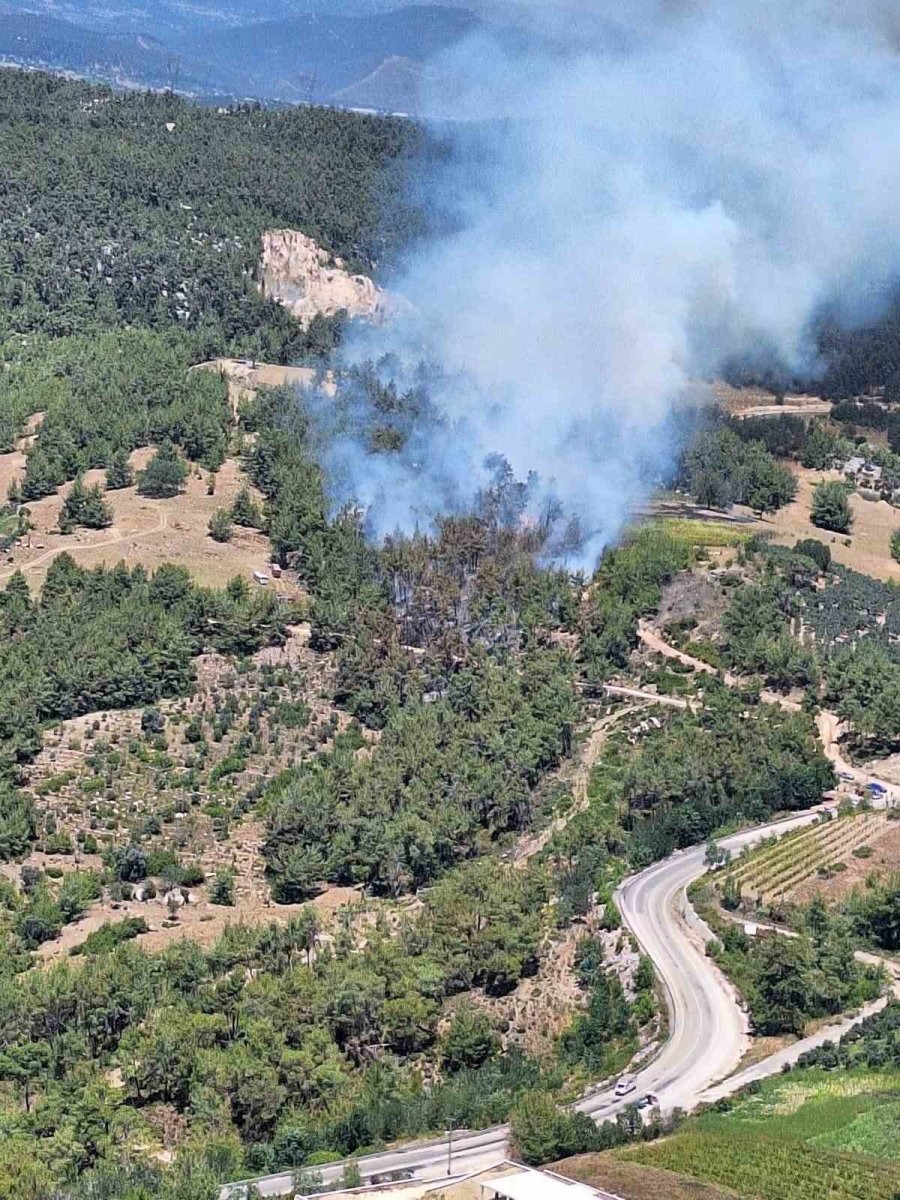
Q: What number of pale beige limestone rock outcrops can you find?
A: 1